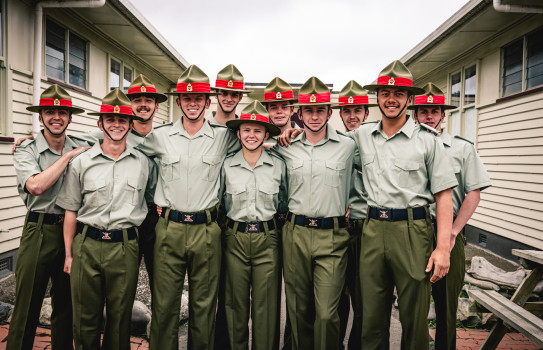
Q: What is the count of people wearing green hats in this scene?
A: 11